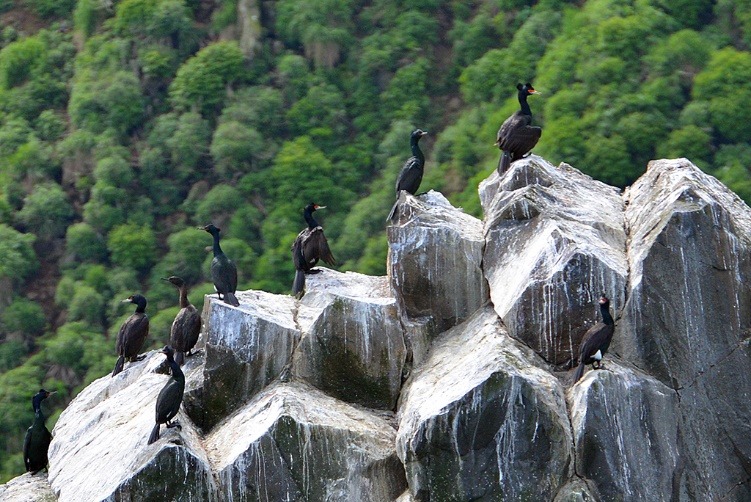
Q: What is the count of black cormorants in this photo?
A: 9